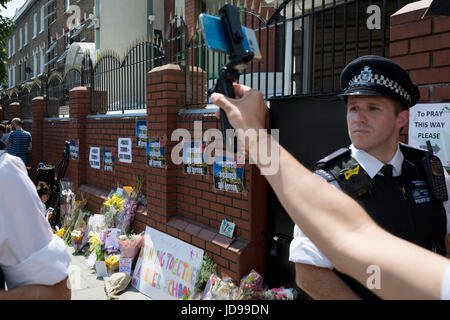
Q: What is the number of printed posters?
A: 9